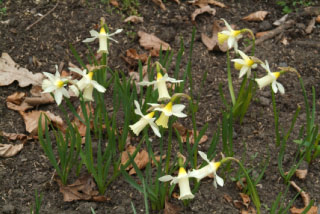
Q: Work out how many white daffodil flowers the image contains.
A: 11